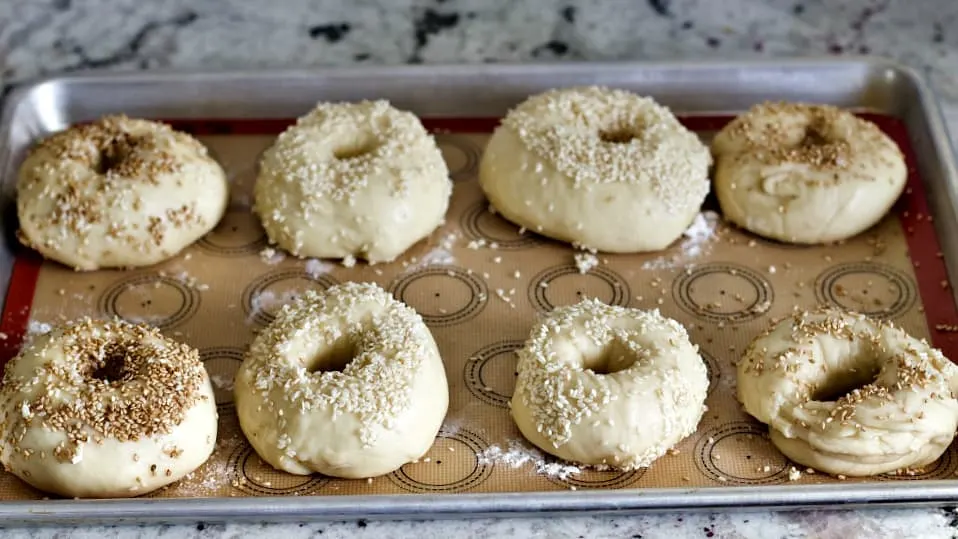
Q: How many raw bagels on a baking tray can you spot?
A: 8